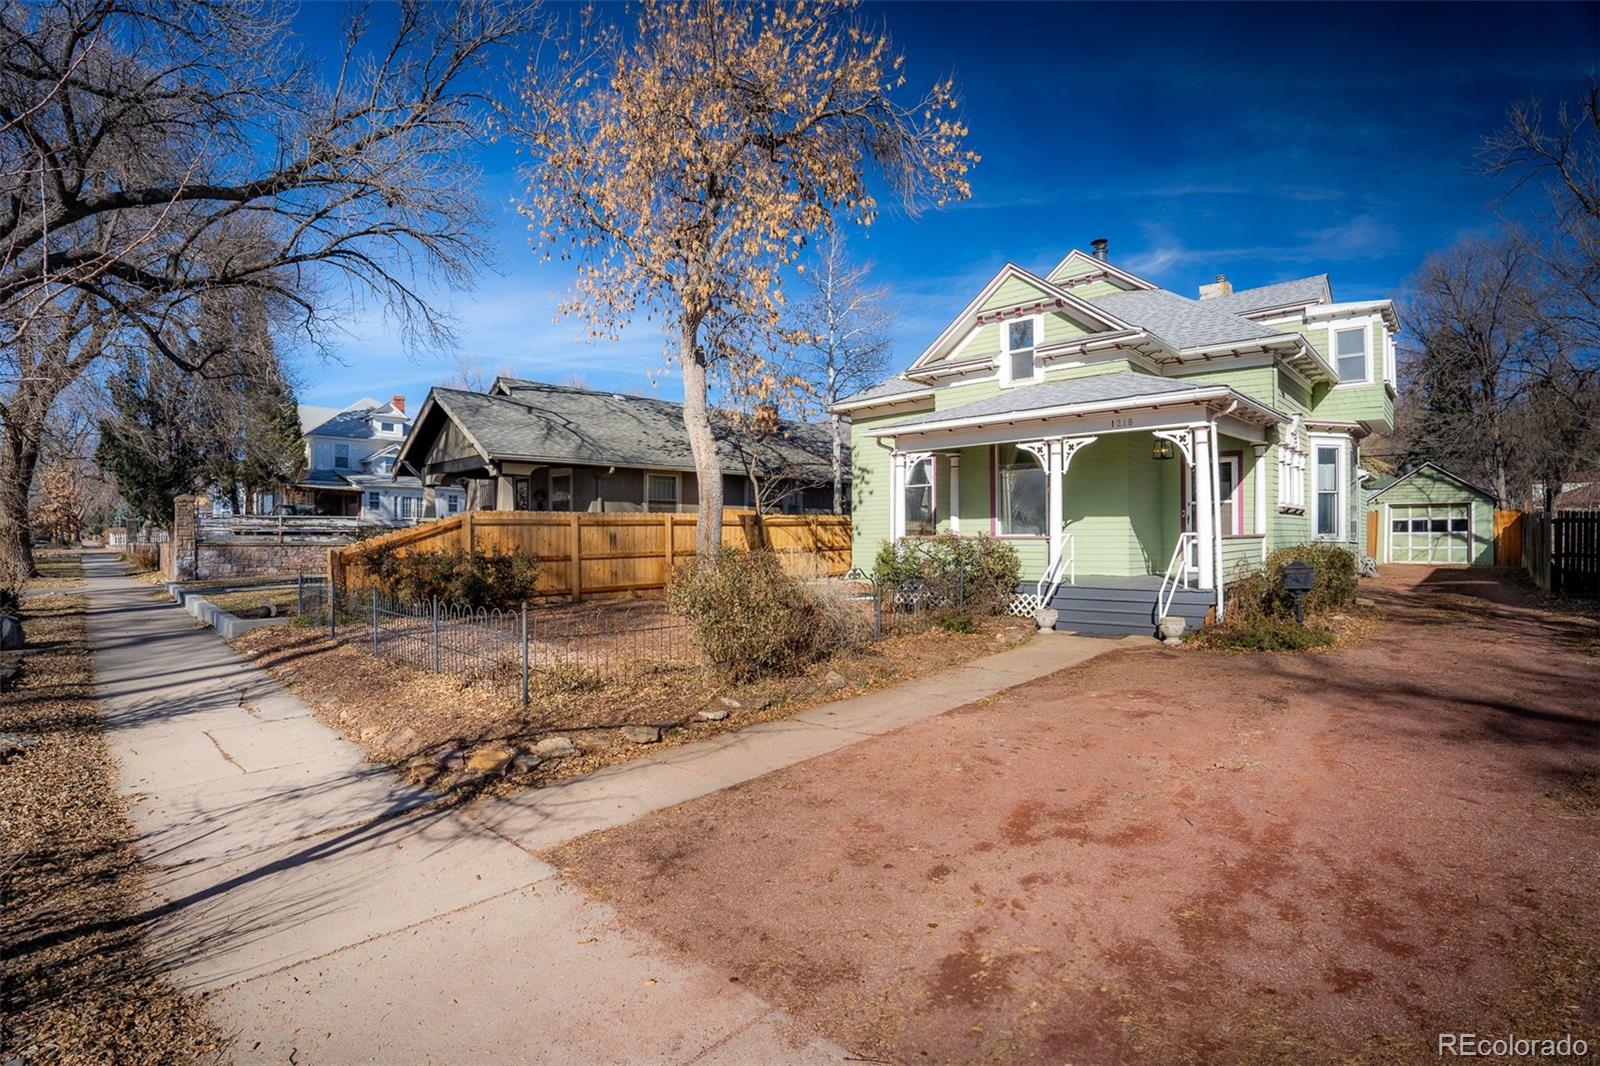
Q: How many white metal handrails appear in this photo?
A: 2